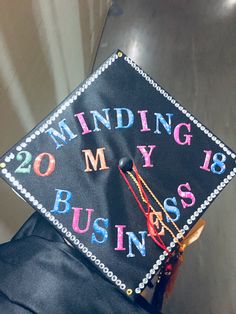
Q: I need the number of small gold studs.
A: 3